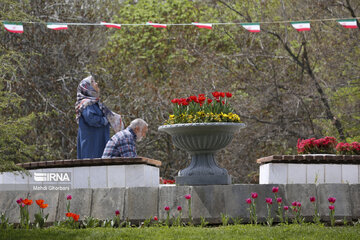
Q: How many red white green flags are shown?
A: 8